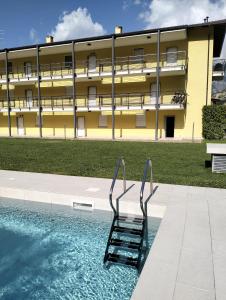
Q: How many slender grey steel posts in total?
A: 5